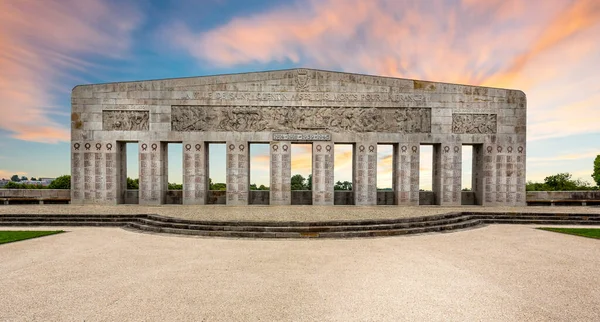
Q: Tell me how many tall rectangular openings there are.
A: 9